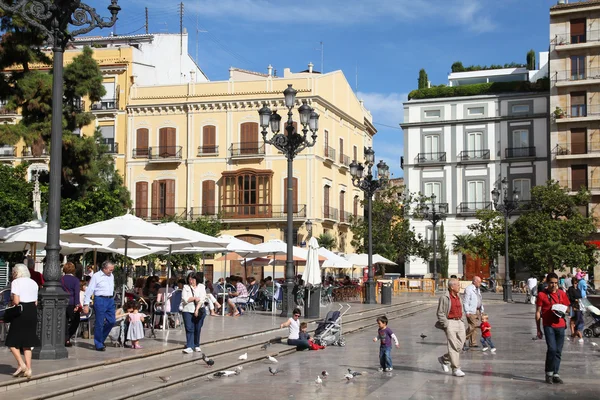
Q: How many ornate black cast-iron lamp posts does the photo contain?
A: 5